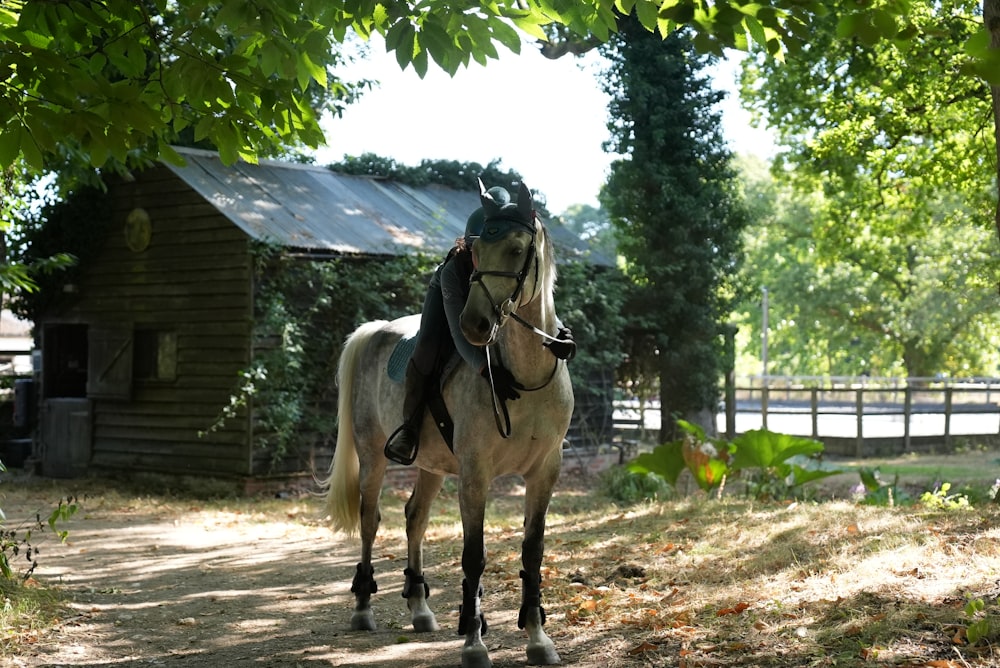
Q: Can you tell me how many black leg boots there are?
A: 4